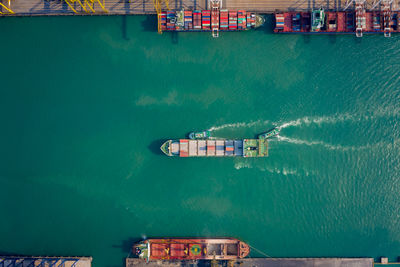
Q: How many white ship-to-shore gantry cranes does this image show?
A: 3